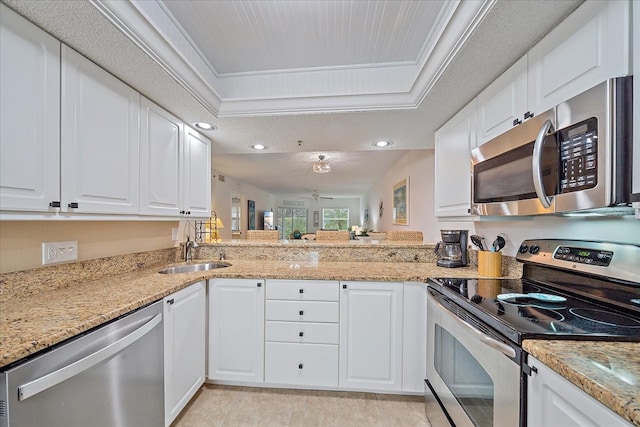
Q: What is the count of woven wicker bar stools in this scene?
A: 3